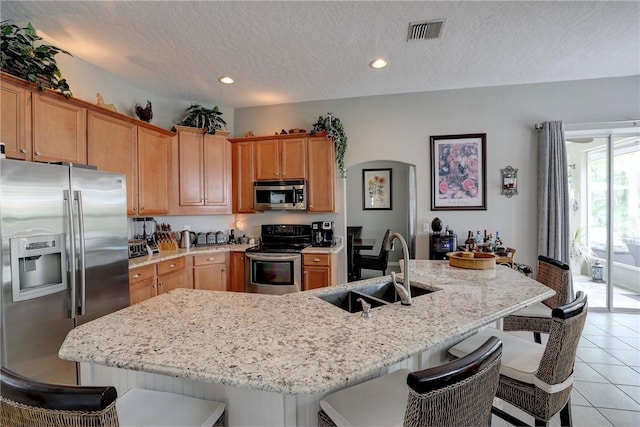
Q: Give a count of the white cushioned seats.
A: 4